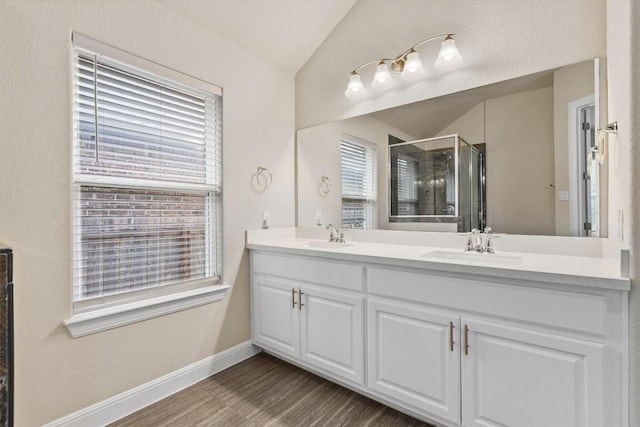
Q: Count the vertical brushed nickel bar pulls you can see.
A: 4